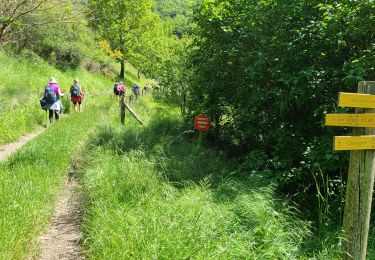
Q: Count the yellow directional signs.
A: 3